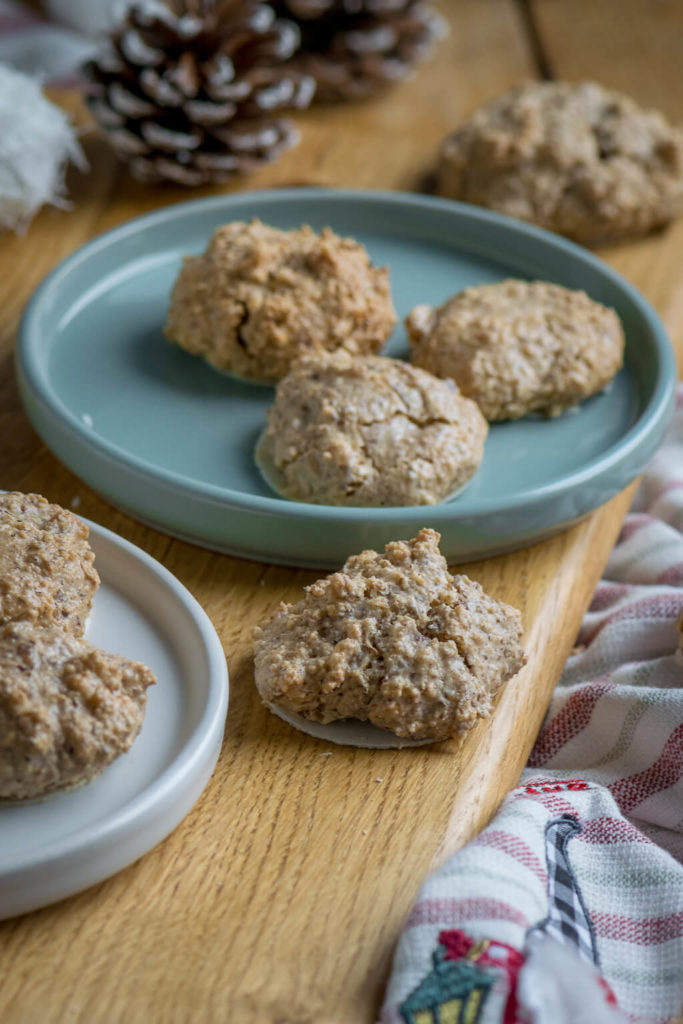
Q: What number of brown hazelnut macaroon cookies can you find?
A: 7